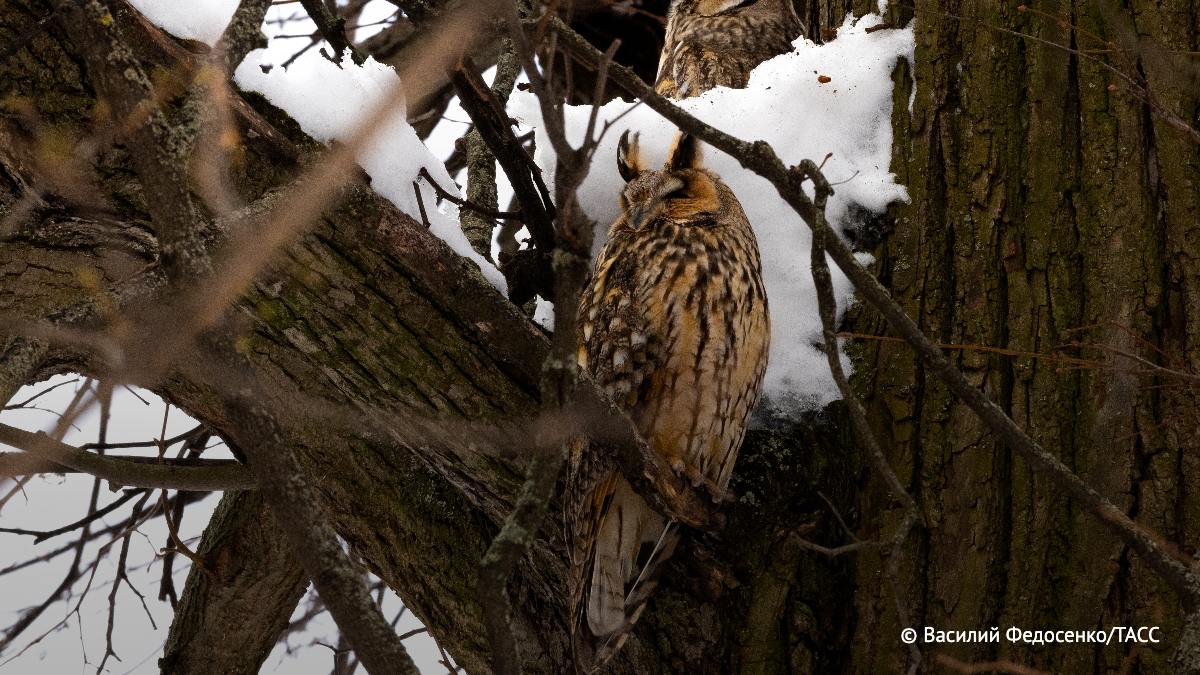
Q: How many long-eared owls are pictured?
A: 2